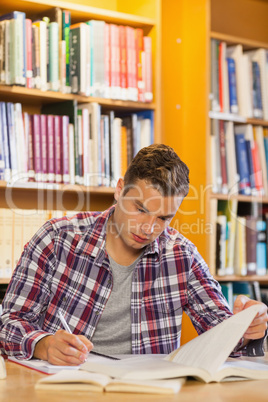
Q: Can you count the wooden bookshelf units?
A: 2